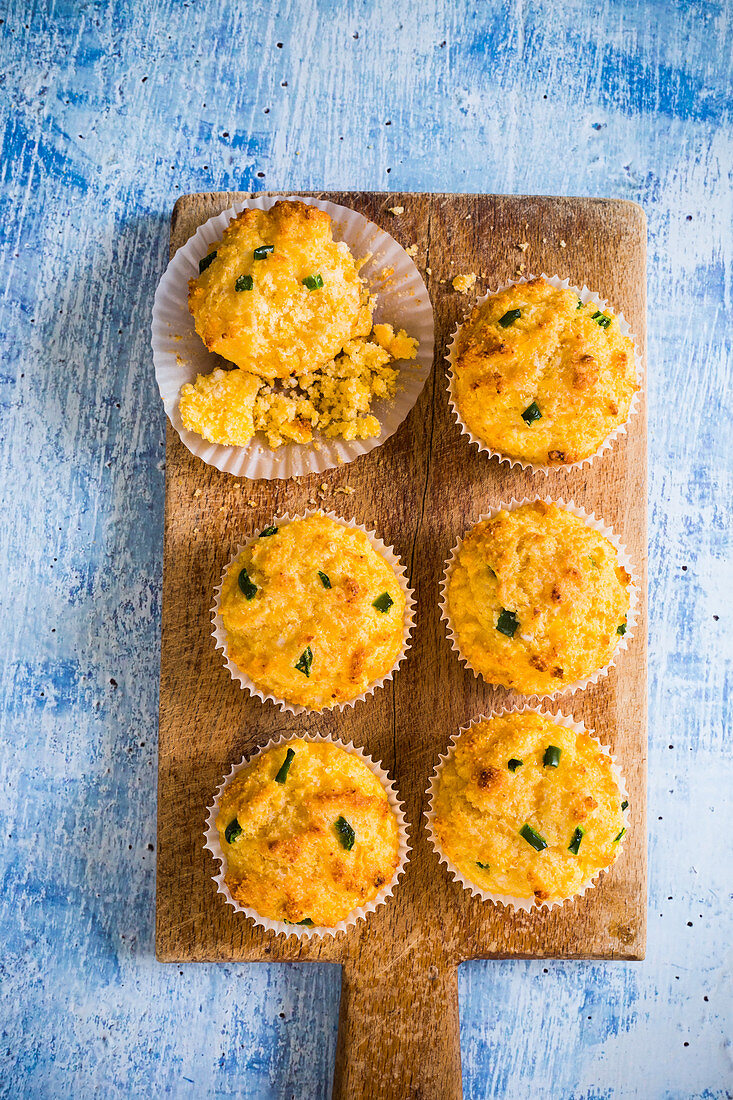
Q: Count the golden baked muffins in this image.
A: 6